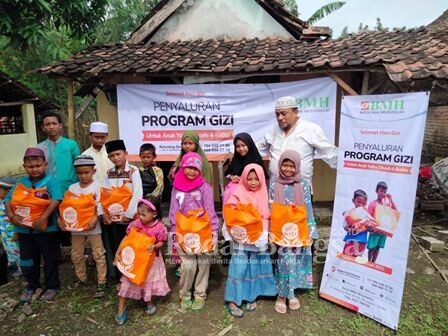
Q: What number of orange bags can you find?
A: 7